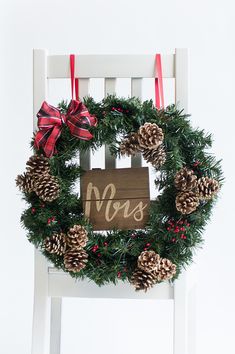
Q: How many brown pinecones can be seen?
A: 15